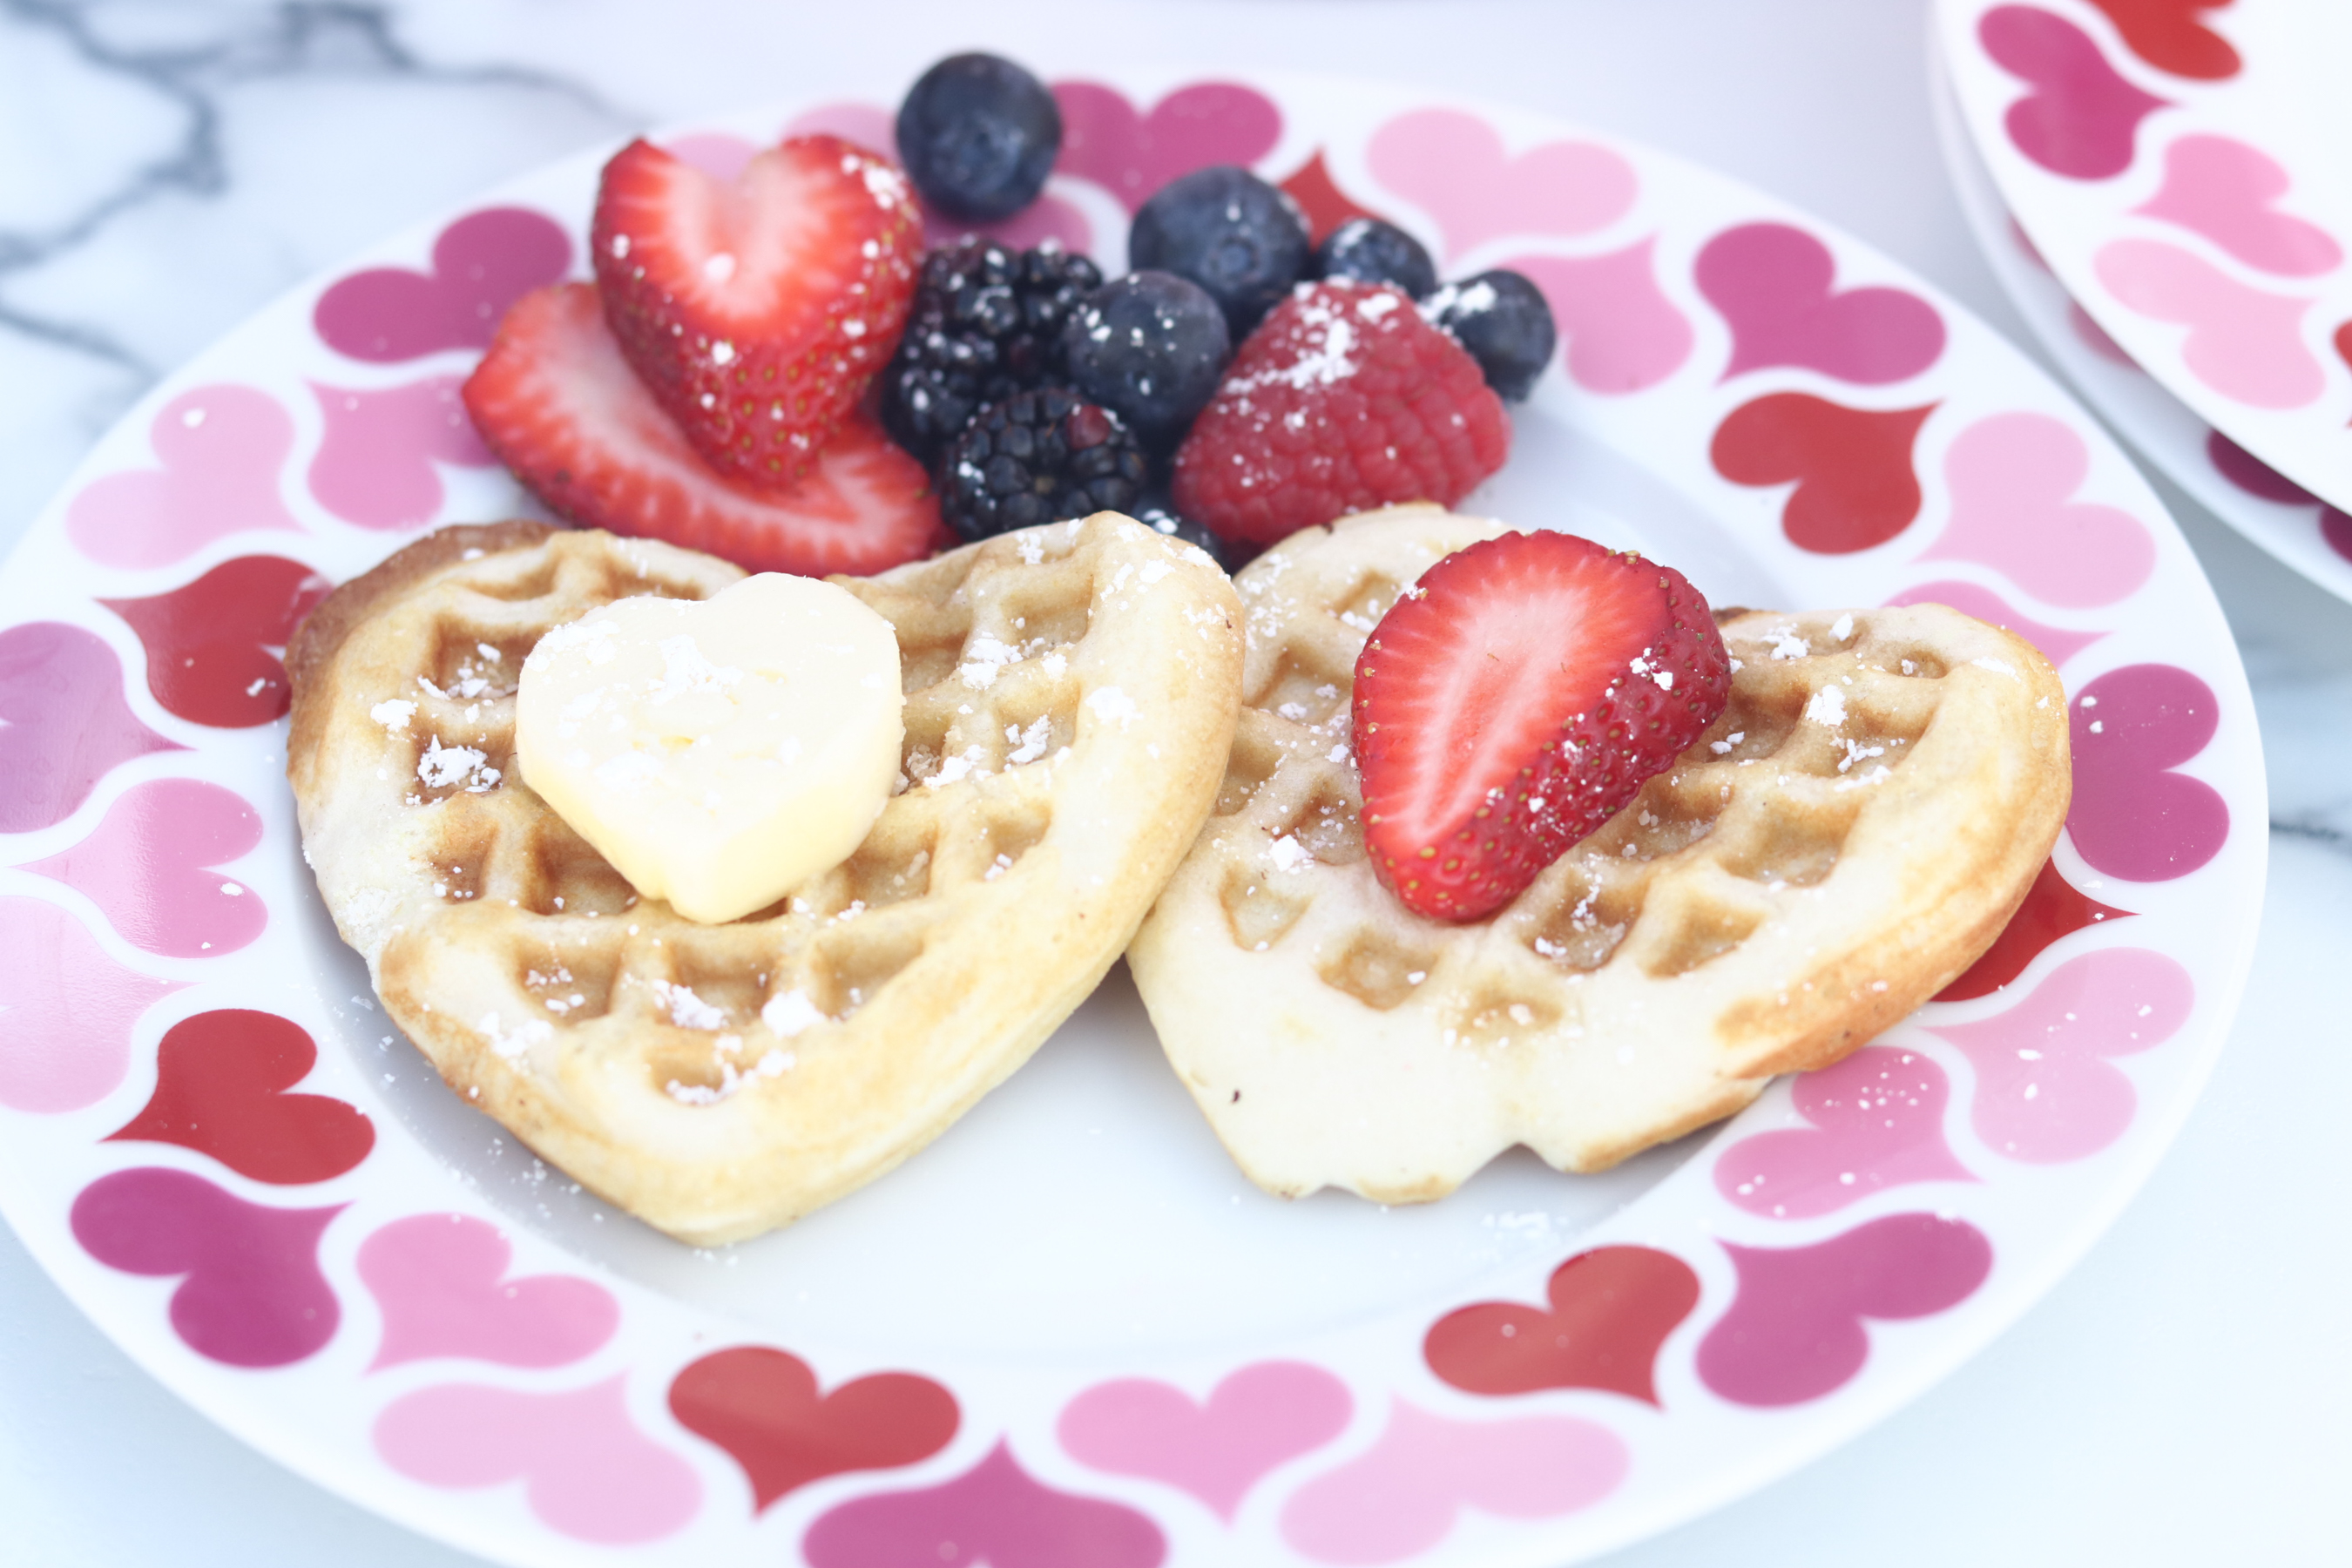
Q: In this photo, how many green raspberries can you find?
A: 0